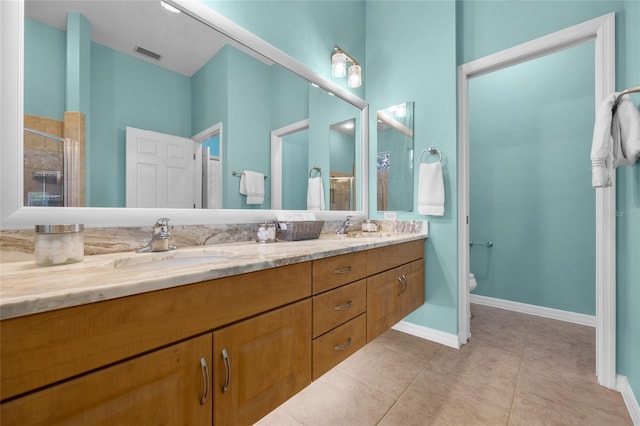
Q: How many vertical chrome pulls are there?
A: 4